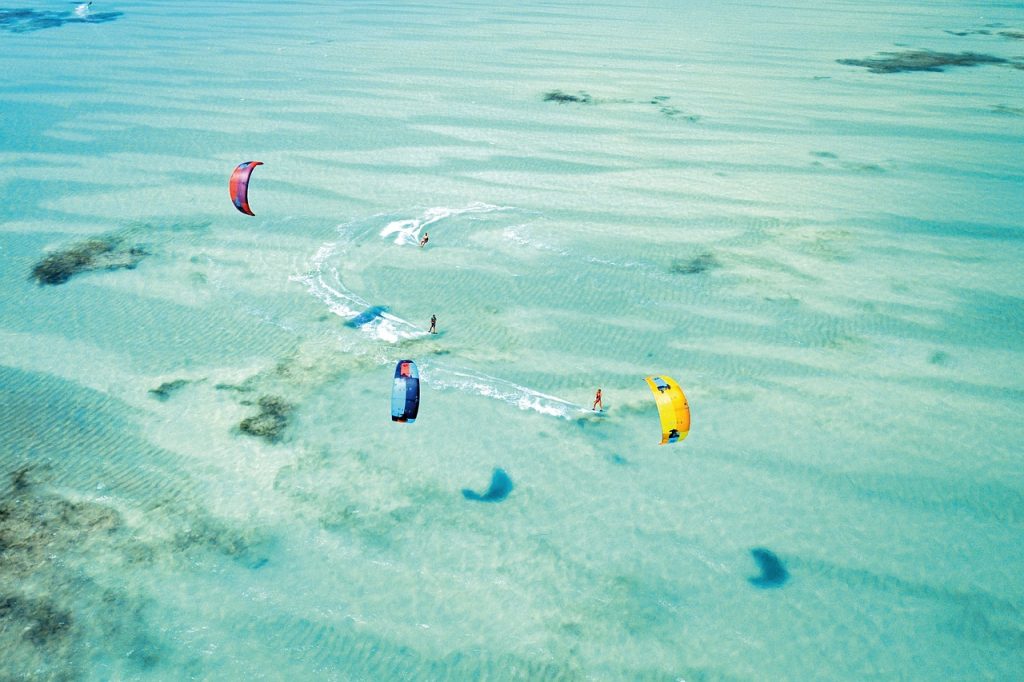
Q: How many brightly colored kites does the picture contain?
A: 3